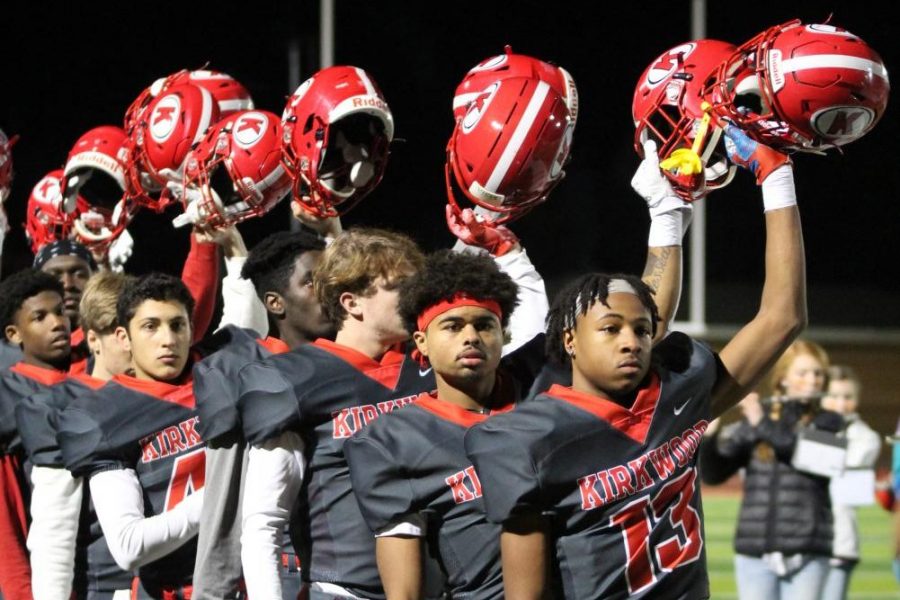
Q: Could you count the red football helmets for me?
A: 11